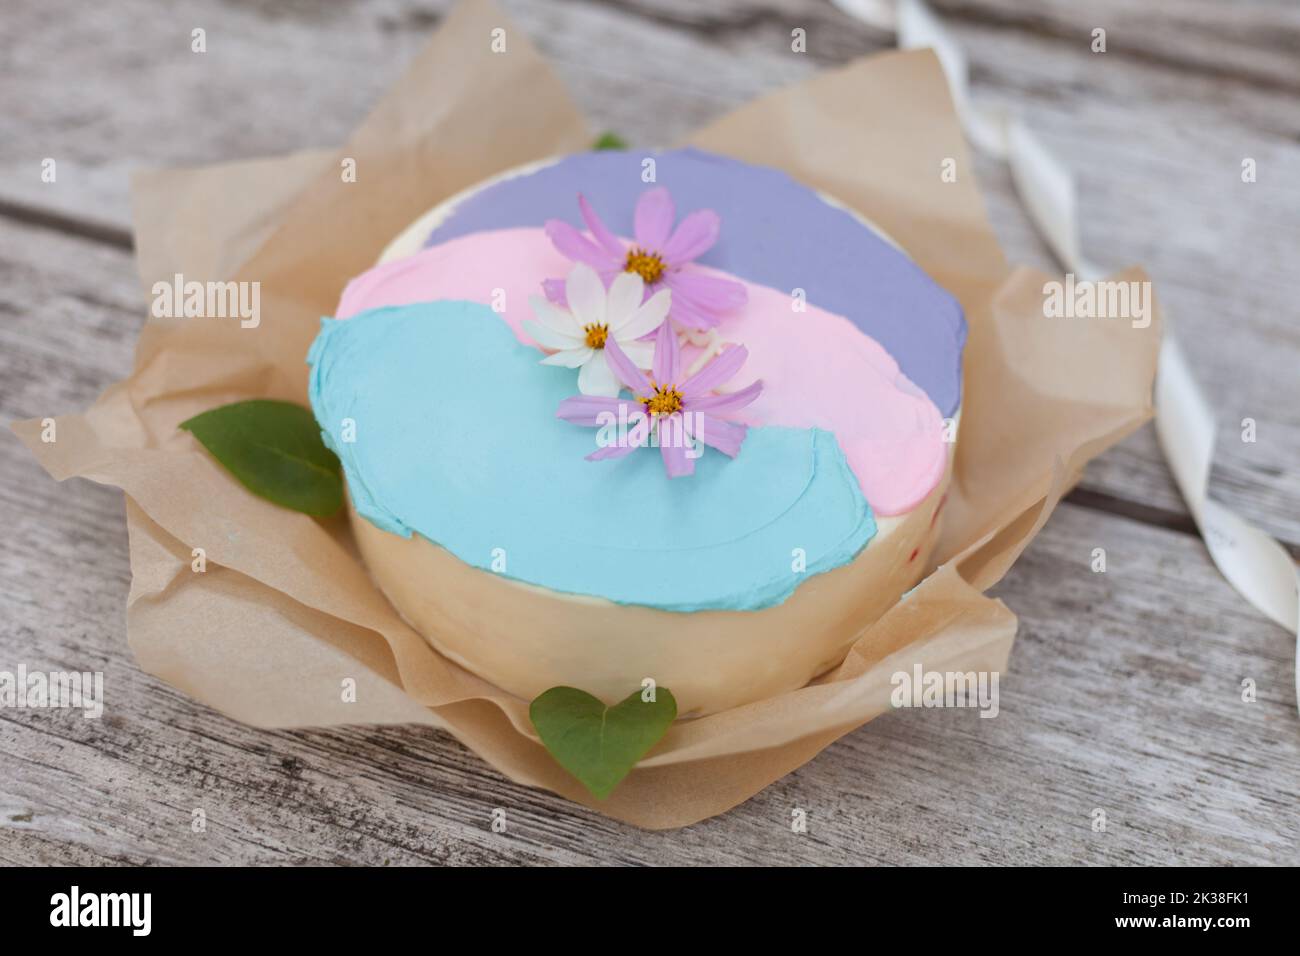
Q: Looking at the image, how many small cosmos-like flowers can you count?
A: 3